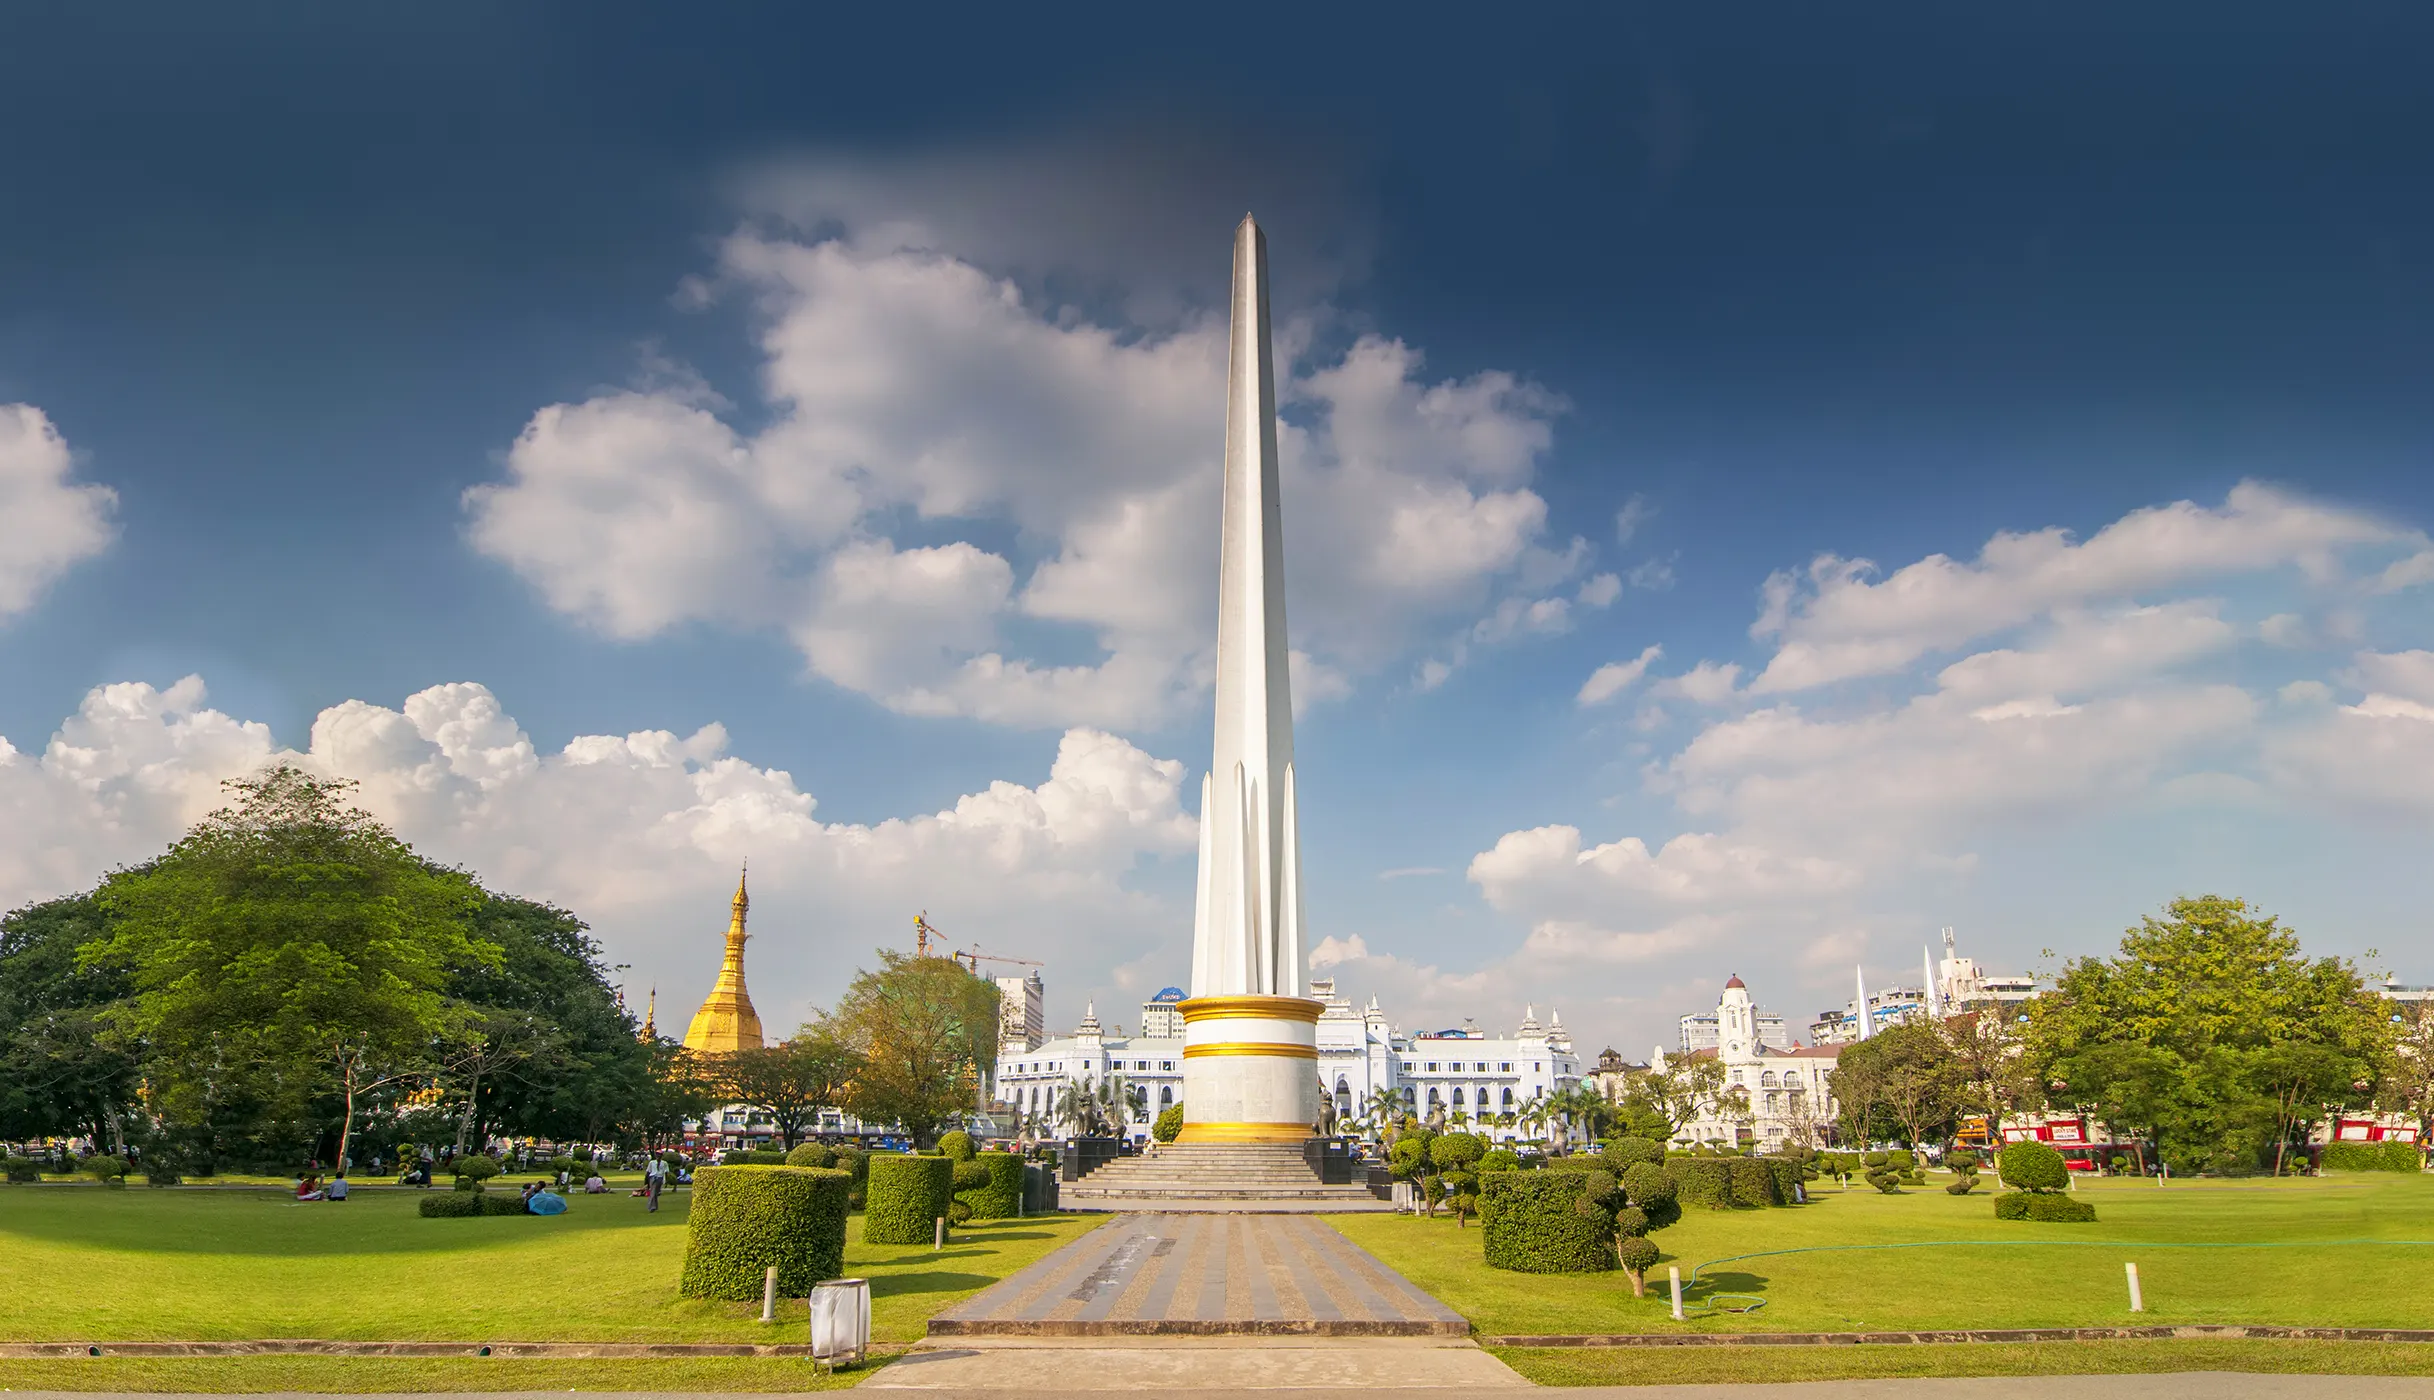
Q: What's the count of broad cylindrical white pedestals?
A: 1